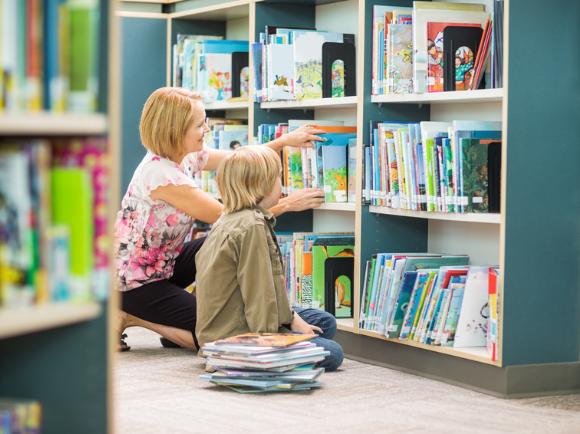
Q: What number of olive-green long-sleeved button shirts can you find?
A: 1